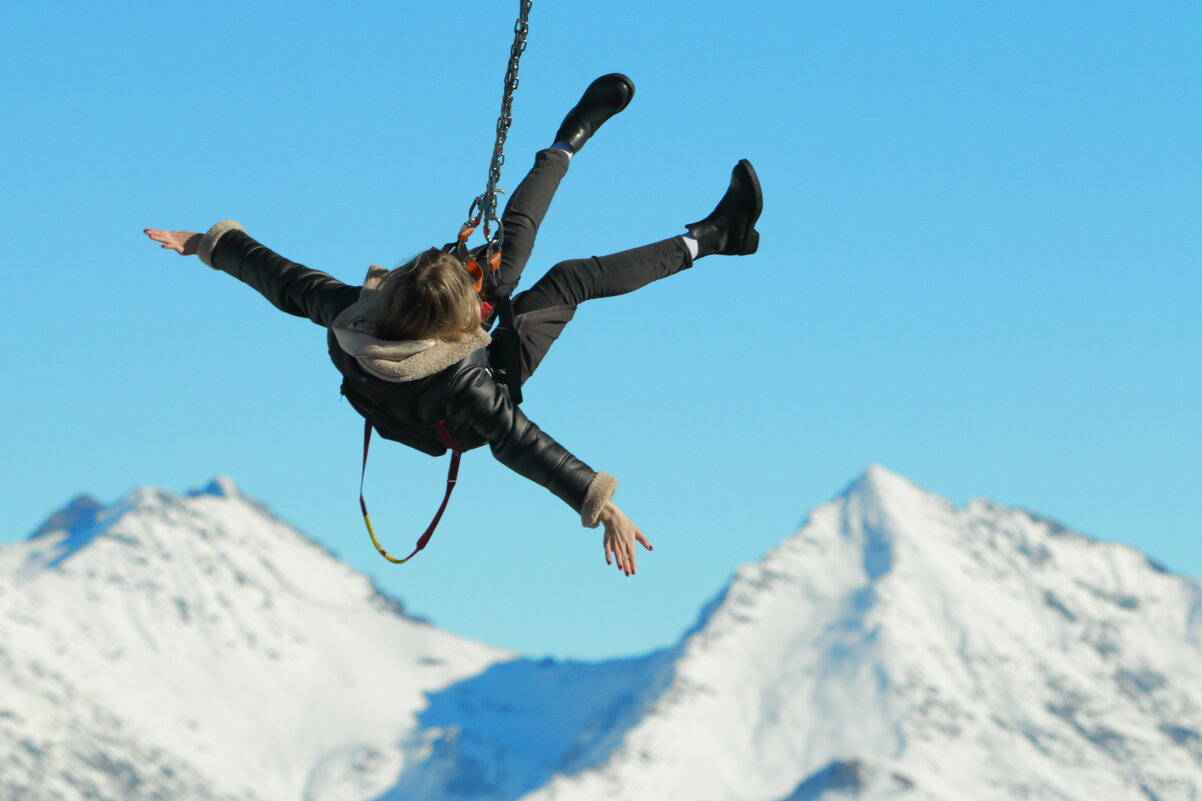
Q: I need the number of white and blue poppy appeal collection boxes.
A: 0